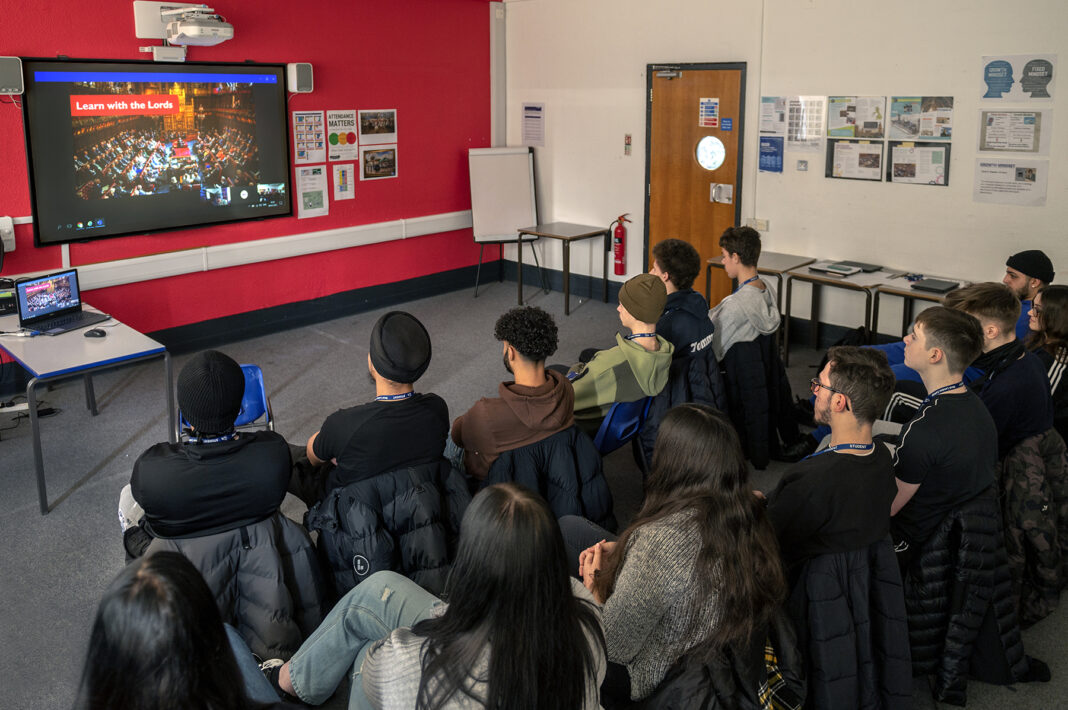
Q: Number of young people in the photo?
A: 14